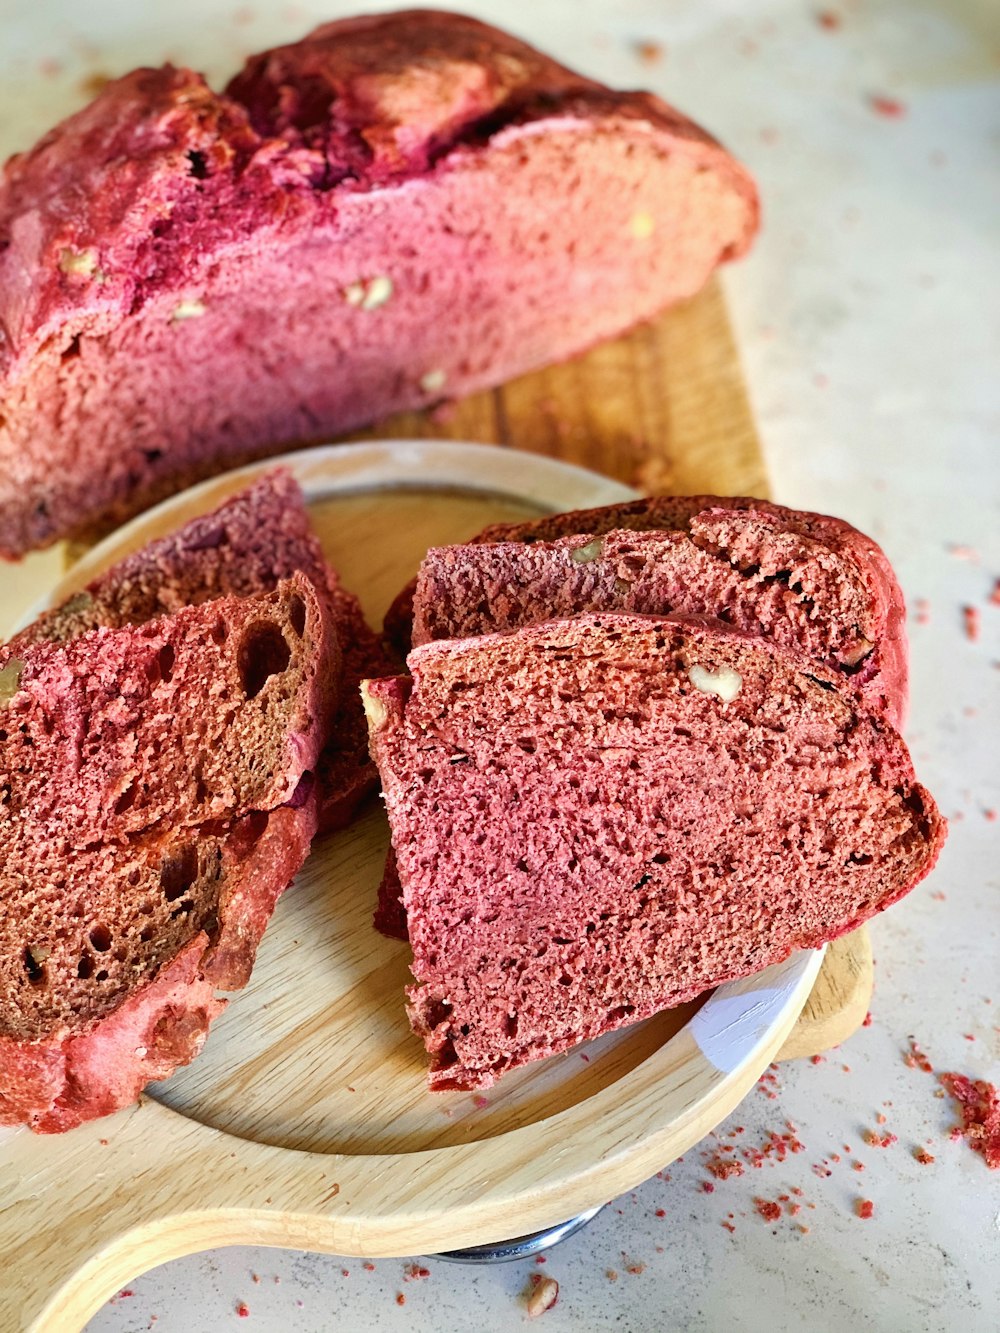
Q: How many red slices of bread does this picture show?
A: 5